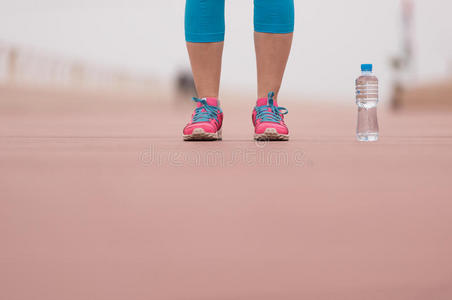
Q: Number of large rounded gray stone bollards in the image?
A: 0